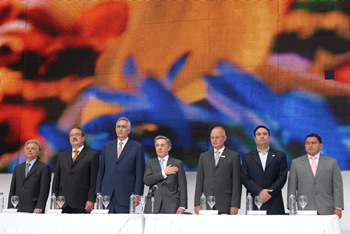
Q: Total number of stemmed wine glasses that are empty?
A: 7